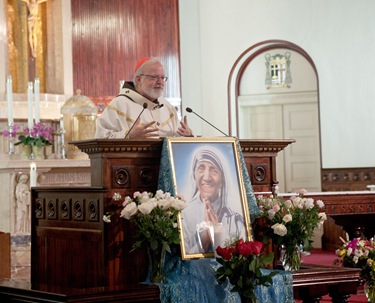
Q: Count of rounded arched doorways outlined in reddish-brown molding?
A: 1